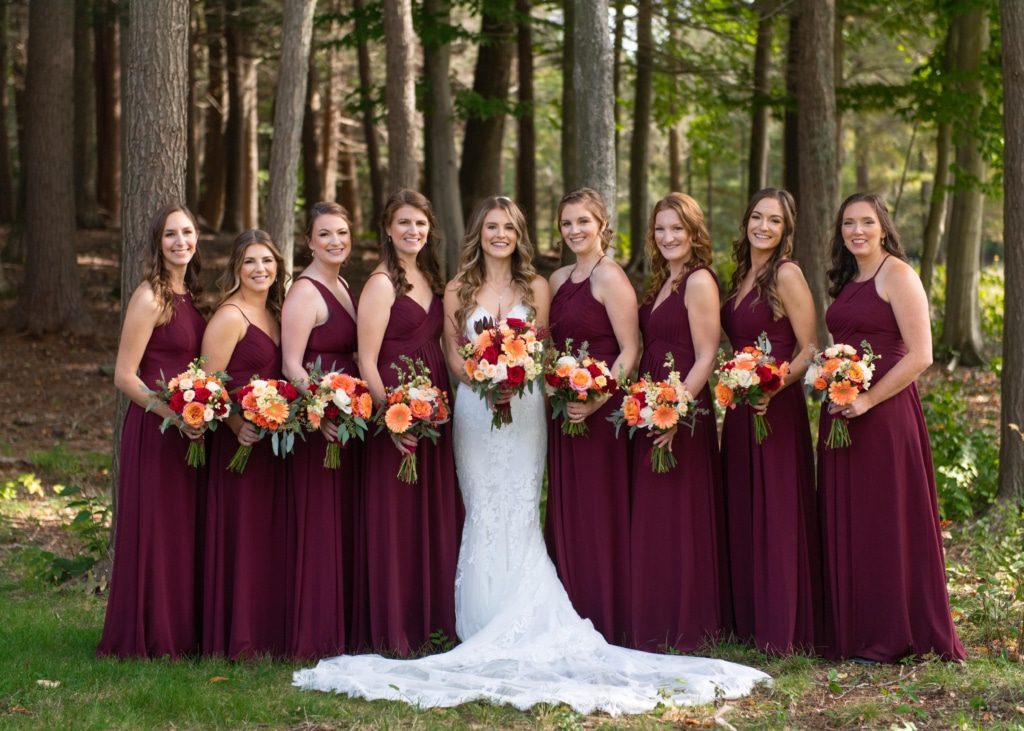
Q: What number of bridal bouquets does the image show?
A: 9